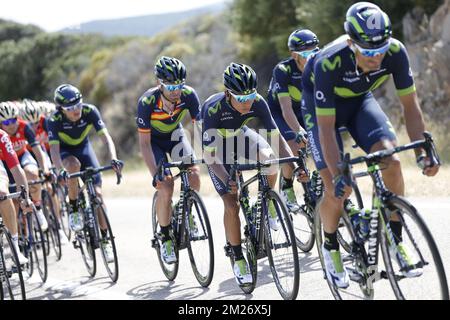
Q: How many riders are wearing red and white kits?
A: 3